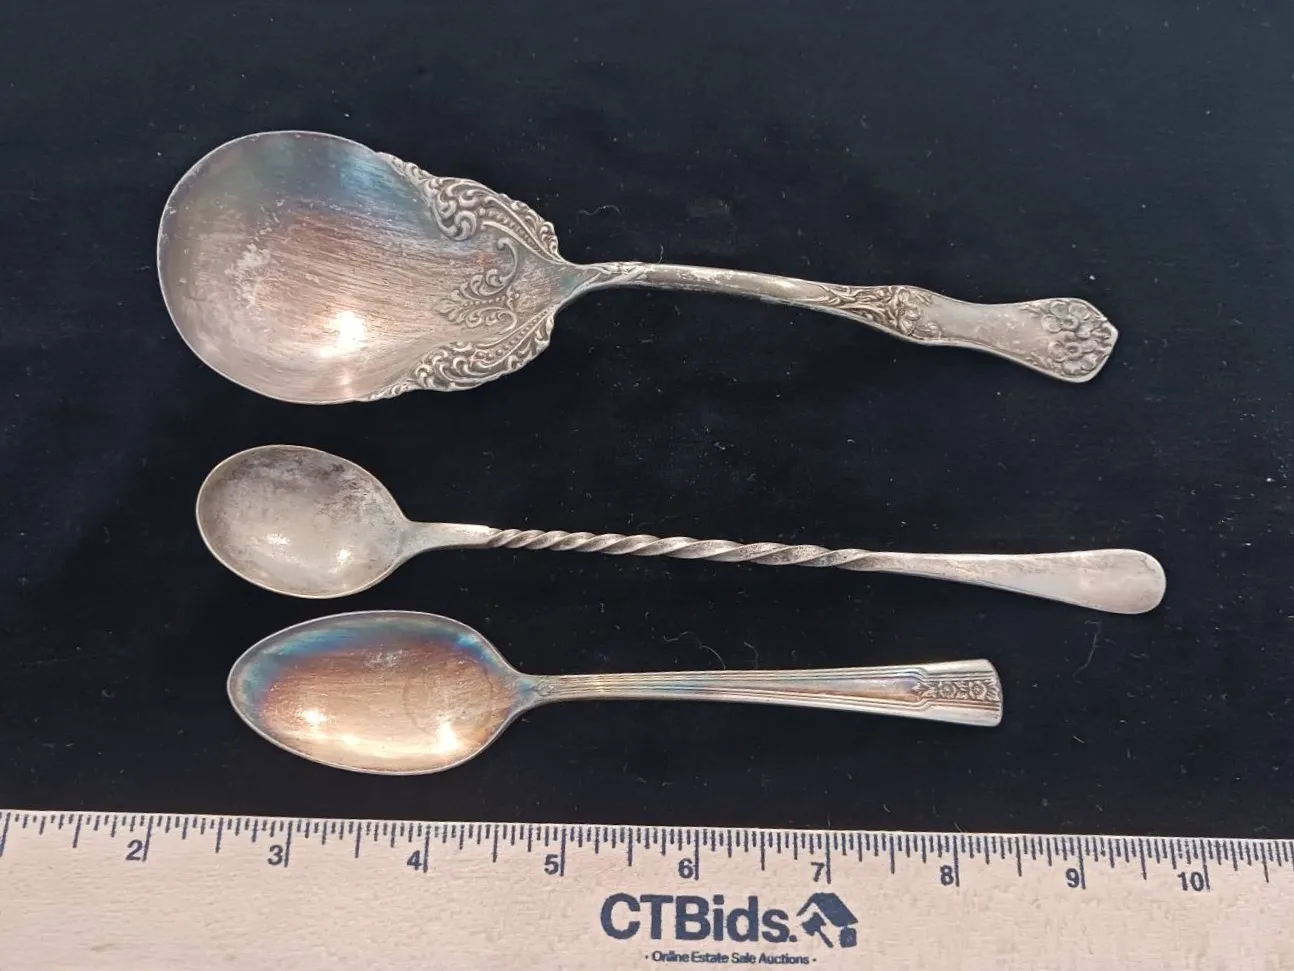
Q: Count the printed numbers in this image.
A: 9